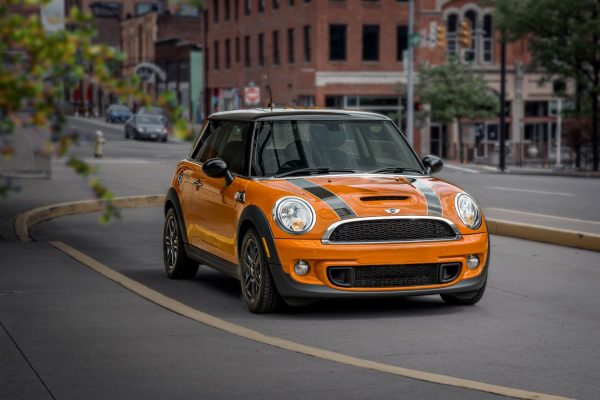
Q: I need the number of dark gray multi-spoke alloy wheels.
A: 2